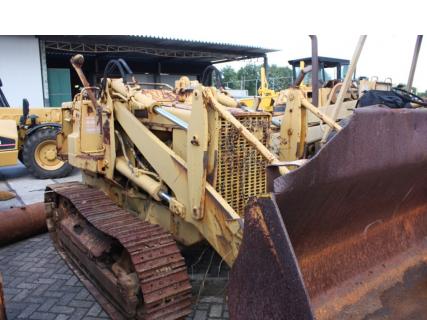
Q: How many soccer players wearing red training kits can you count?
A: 0